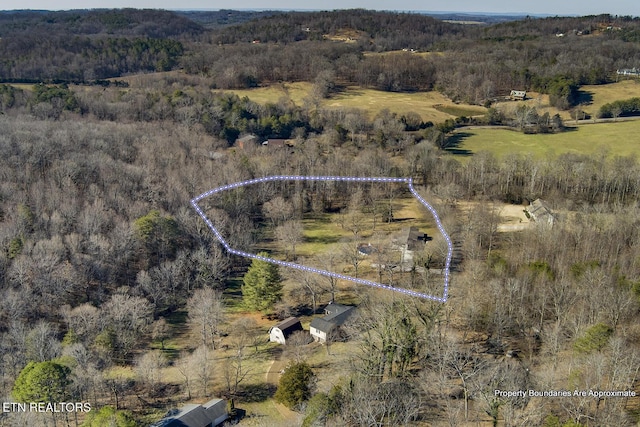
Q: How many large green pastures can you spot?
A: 1